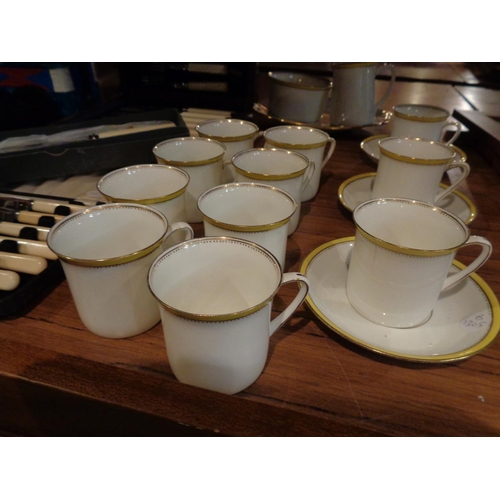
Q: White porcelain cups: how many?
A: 11